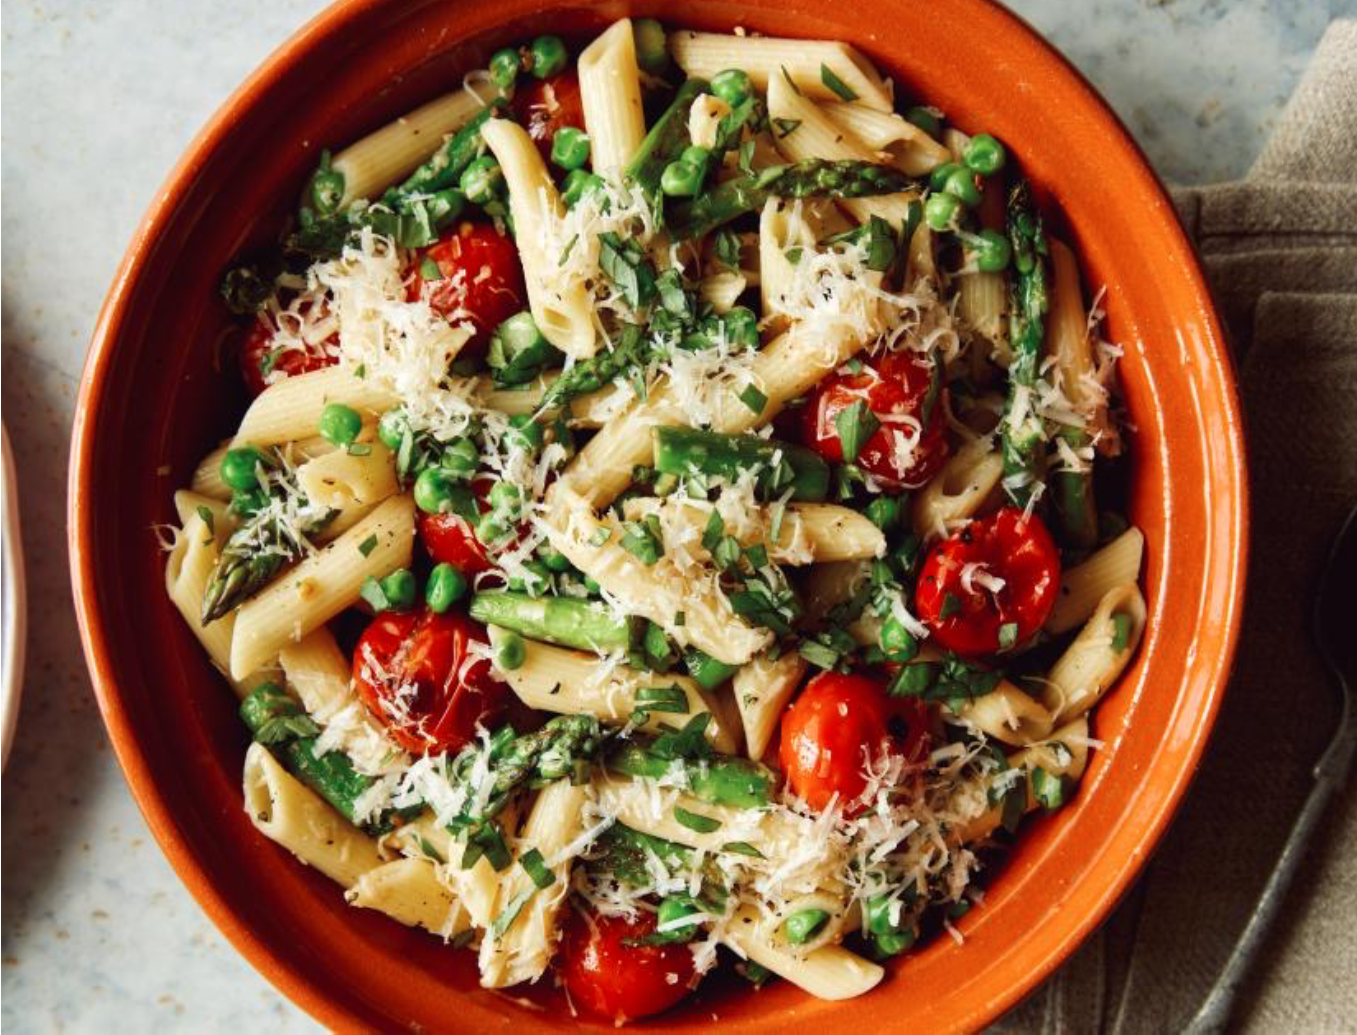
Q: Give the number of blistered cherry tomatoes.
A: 9